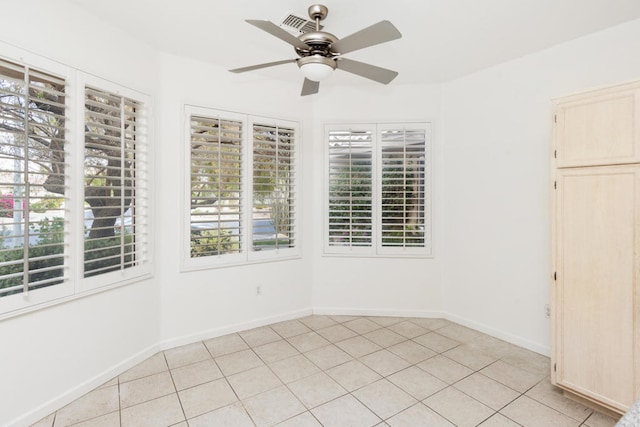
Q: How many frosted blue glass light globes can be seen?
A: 0